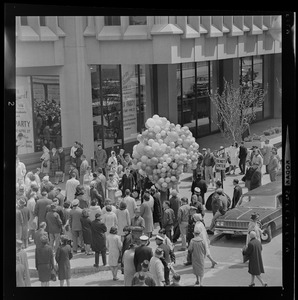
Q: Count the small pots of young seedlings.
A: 0